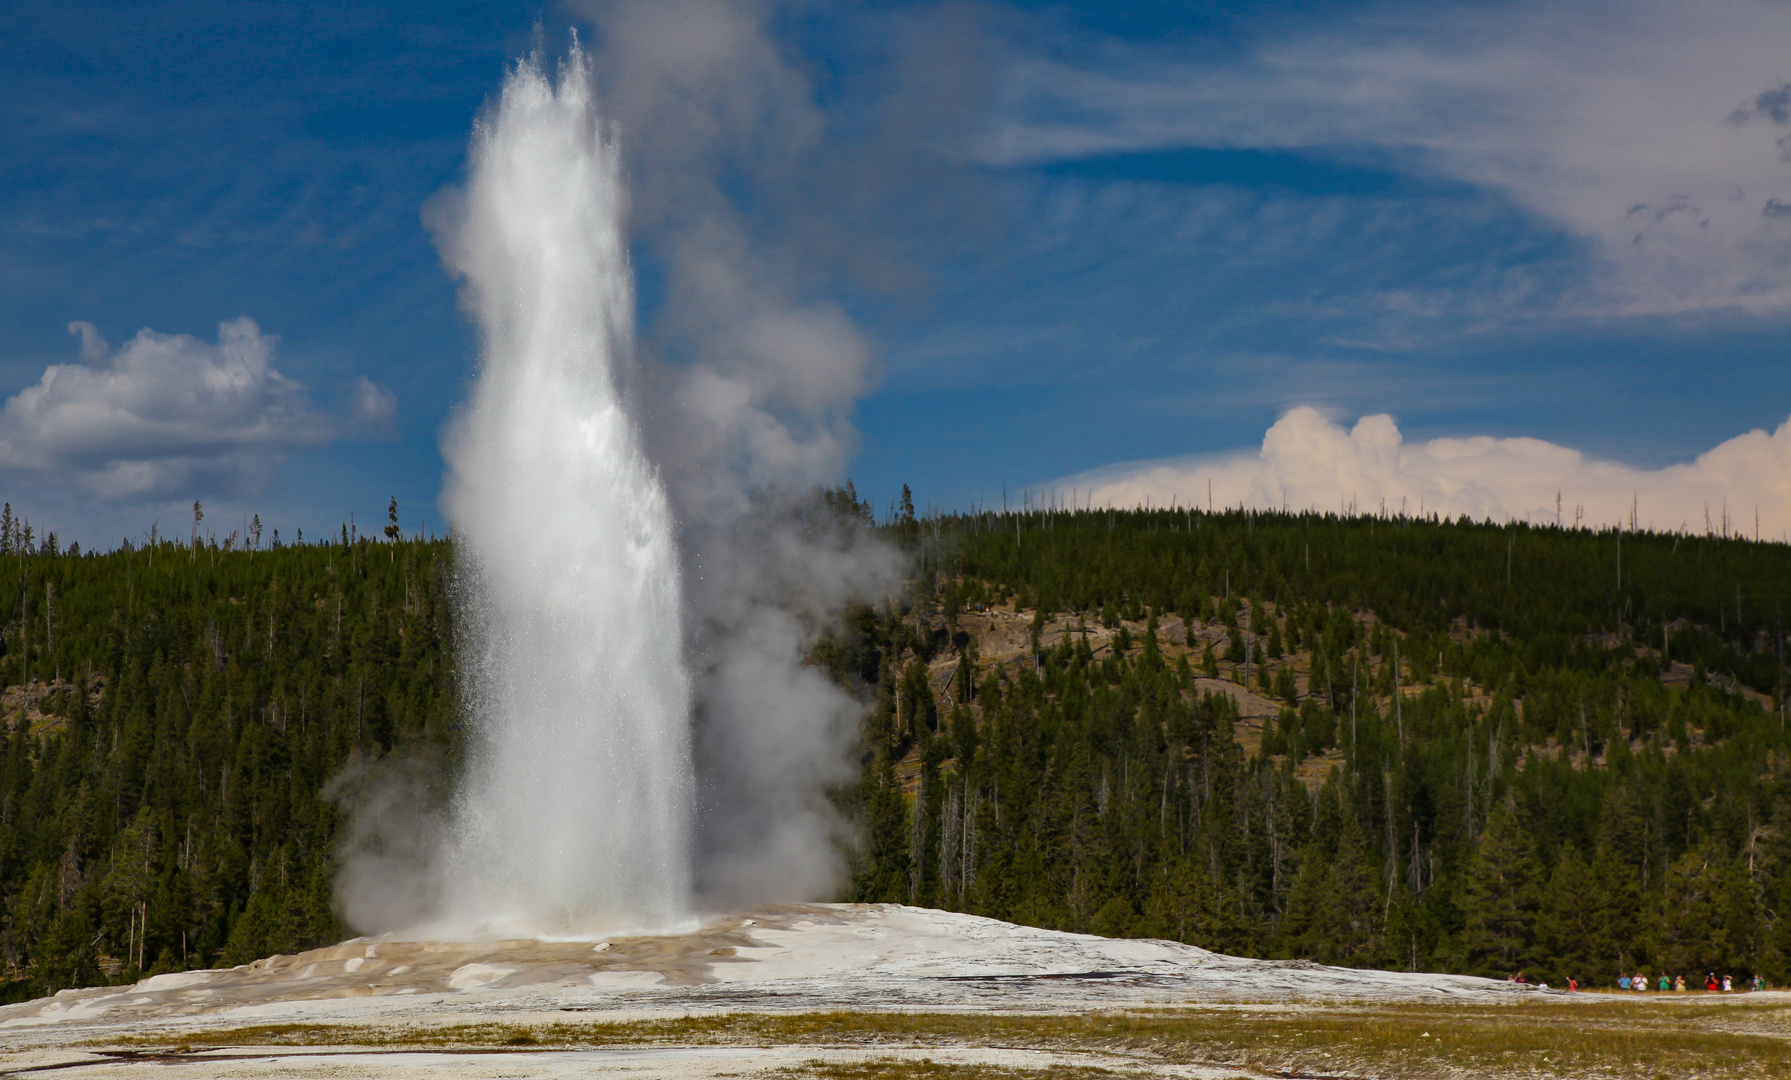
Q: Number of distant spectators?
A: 13